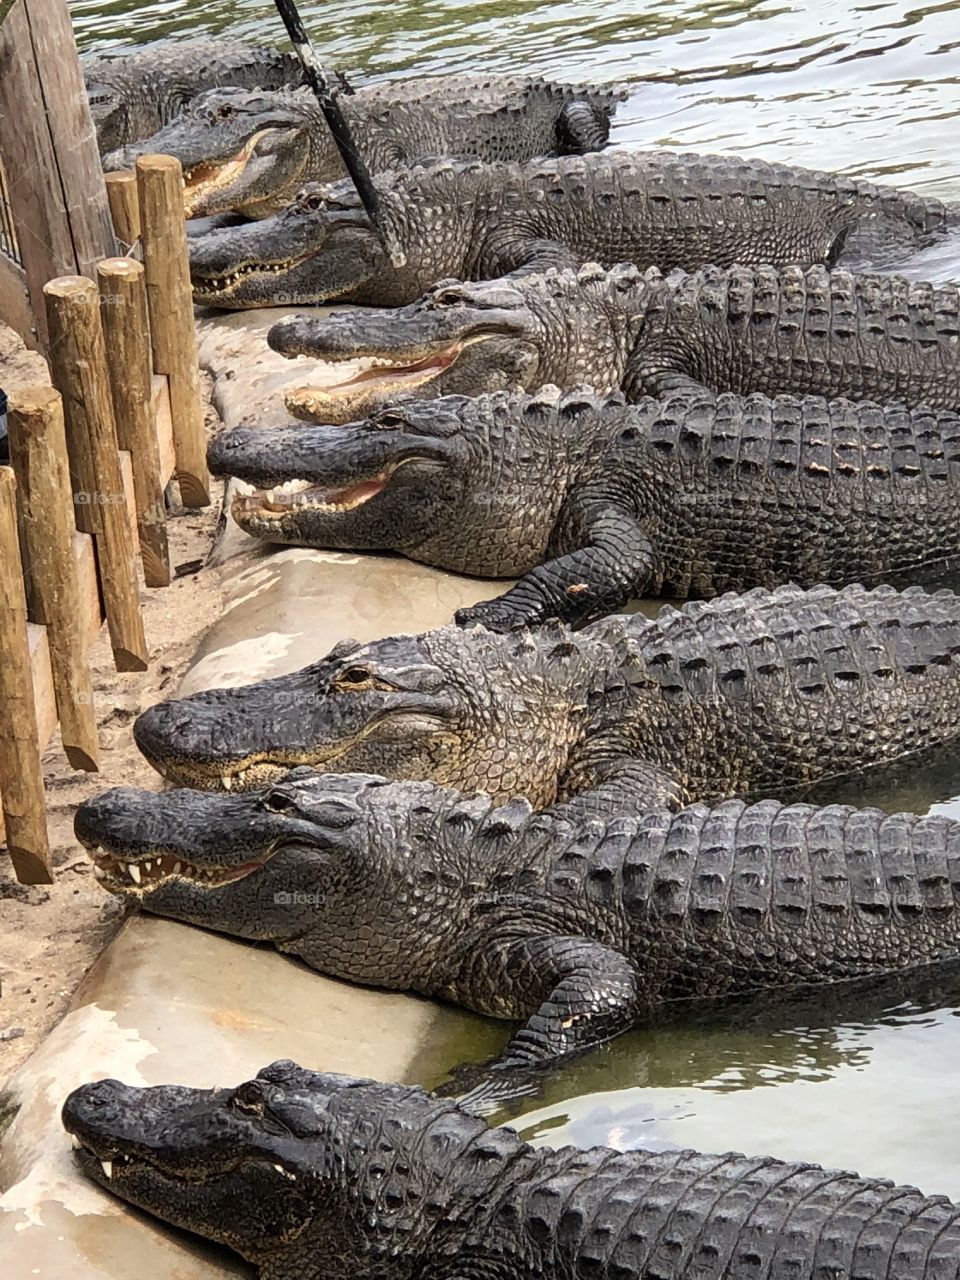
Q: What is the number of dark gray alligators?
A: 8